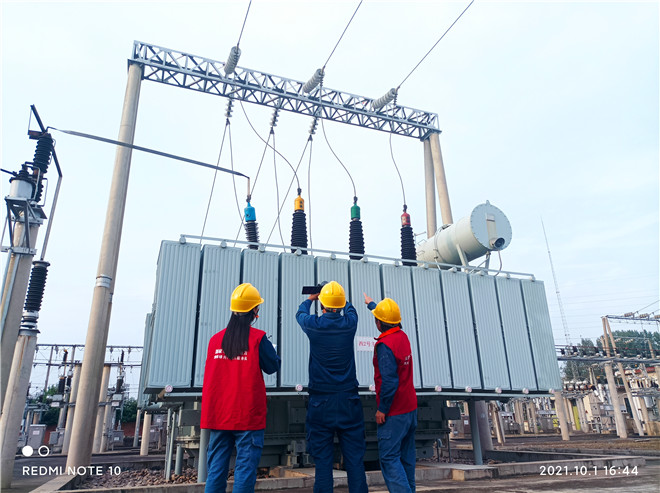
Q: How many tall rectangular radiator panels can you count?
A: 12